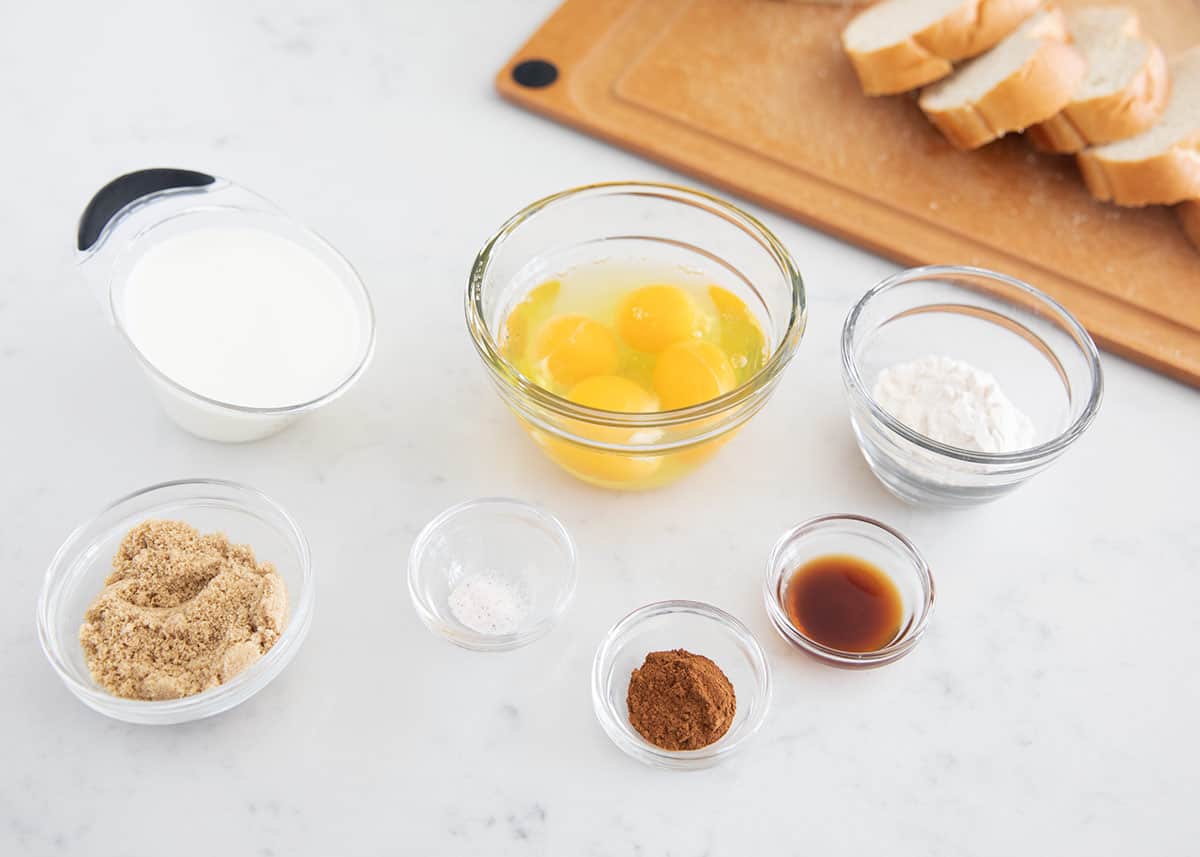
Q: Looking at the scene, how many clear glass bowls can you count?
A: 6